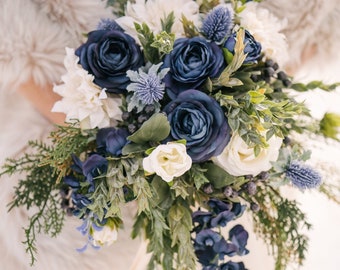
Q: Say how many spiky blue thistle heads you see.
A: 4